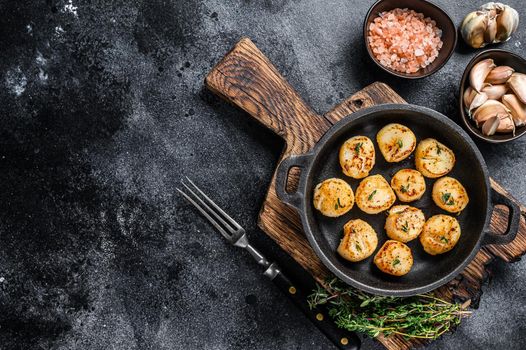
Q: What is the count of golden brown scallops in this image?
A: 11